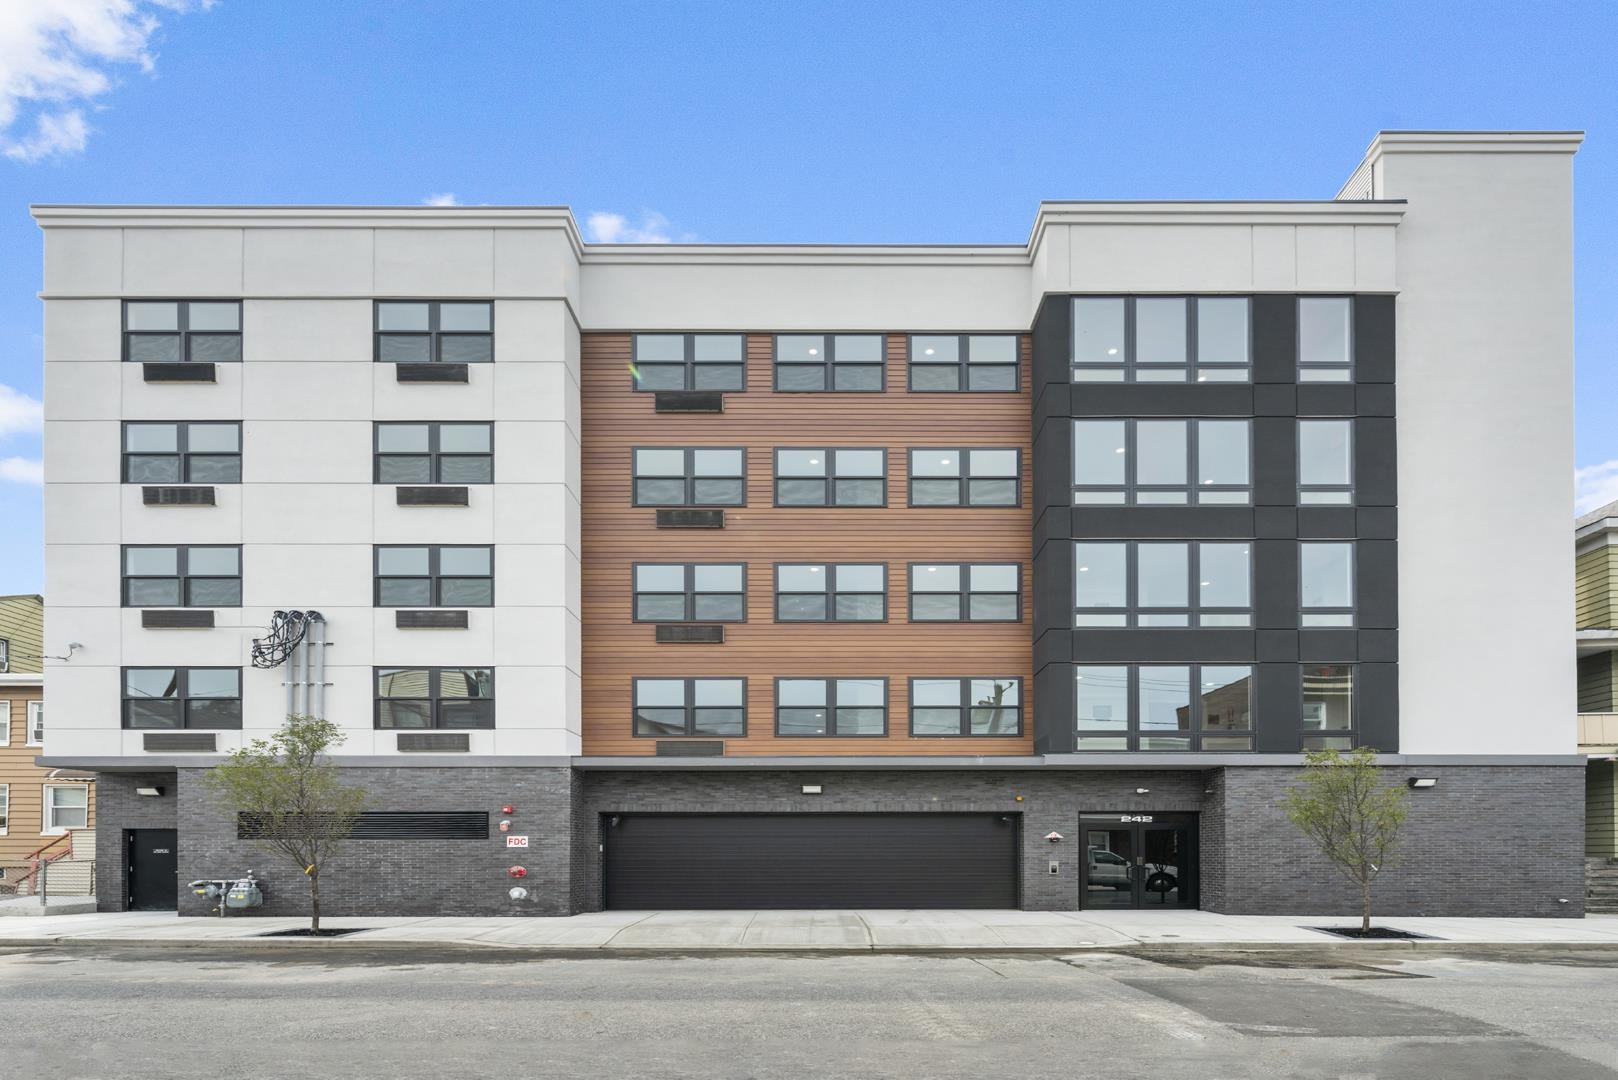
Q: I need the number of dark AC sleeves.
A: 12